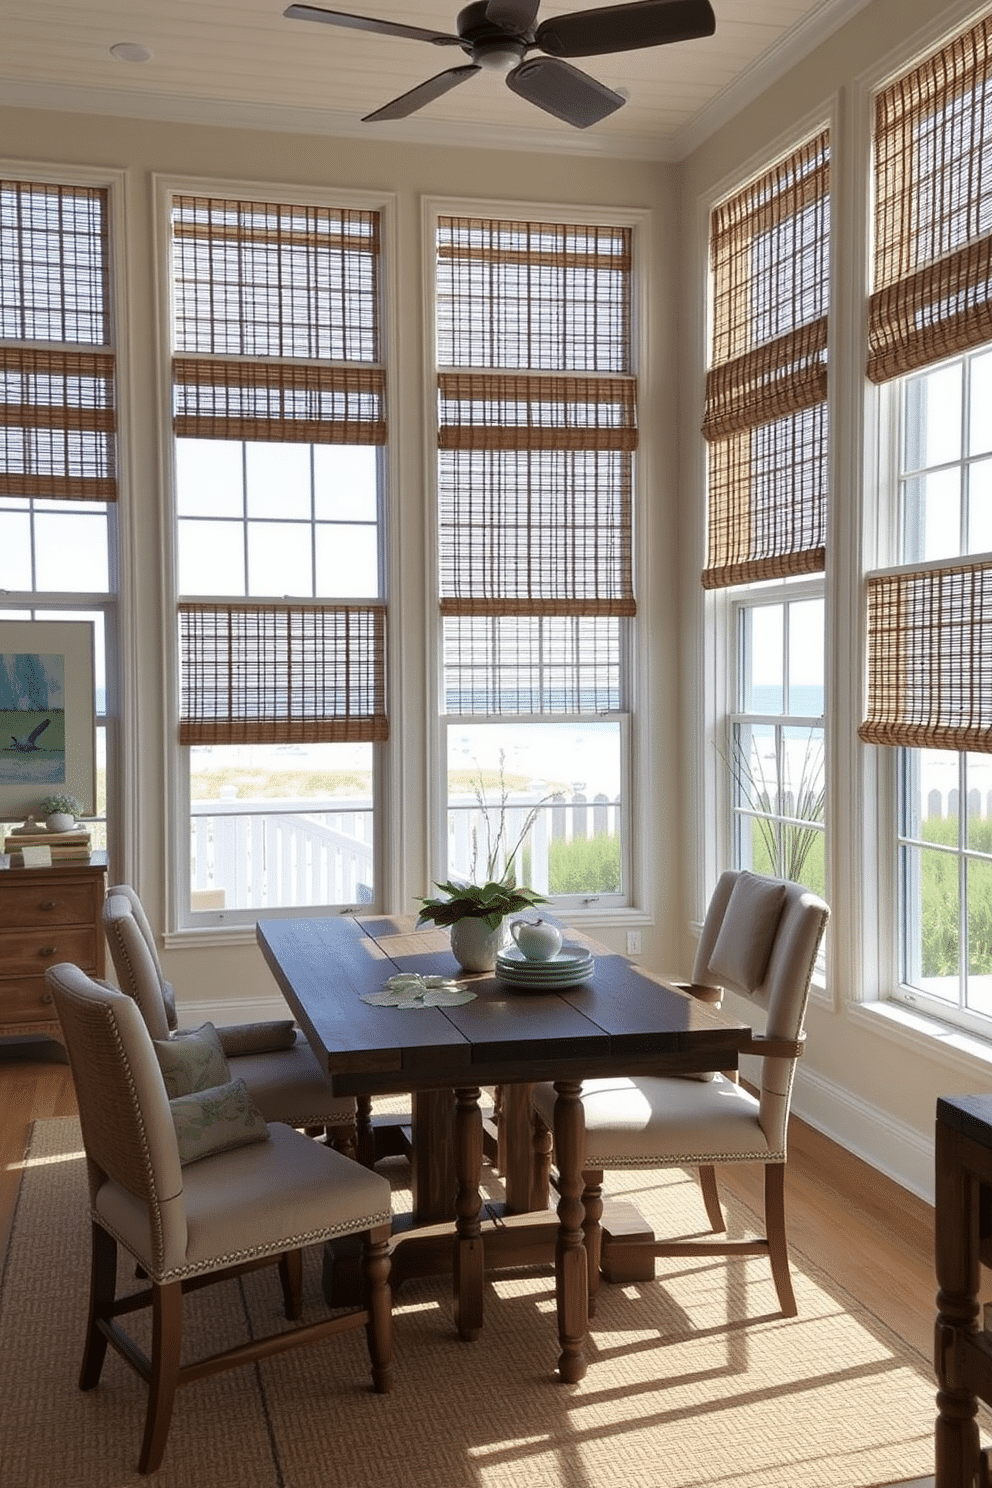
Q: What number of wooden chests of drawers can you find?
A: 1